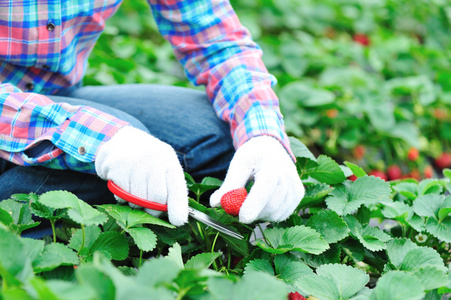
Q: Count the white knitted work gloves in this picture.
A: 2